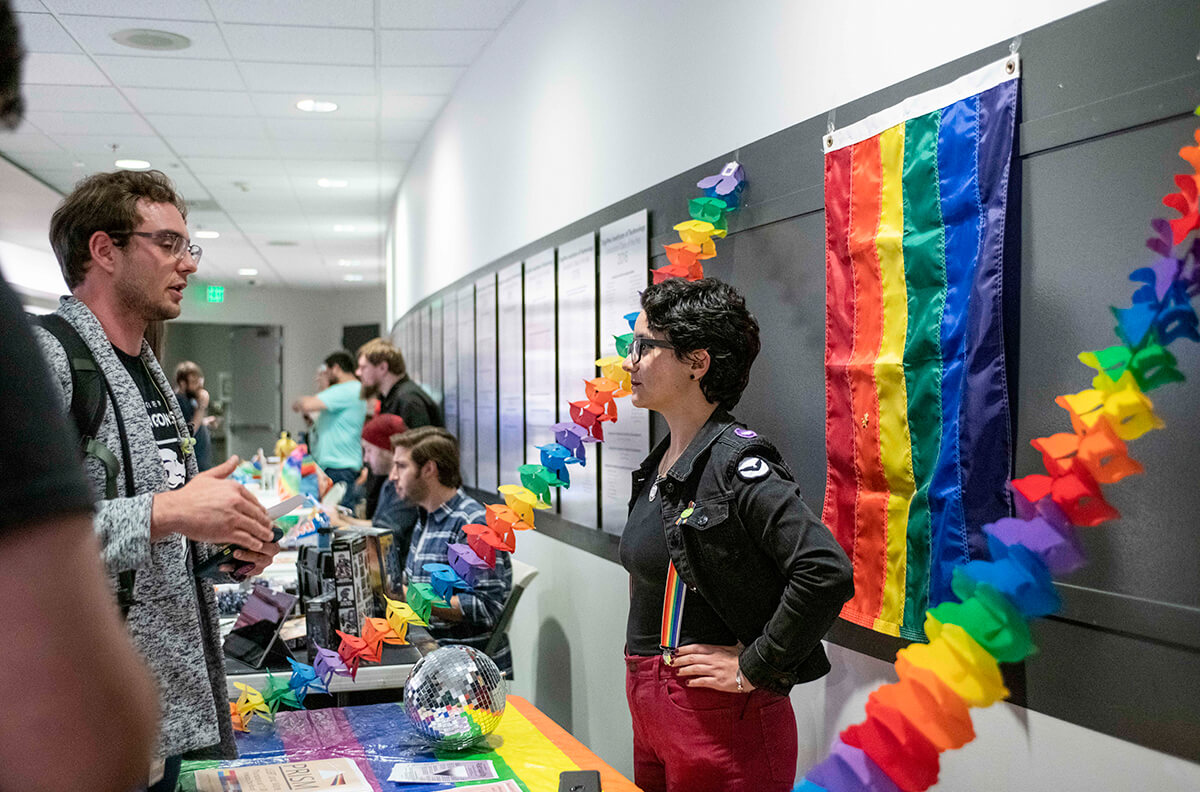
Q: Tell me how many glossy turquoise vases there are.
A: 0